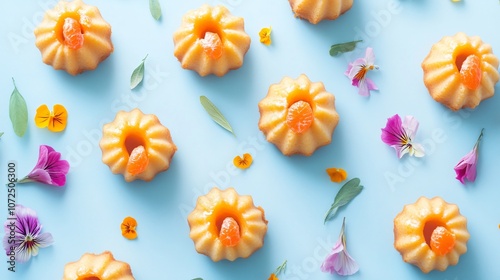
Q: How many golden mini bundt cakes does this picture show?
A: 9